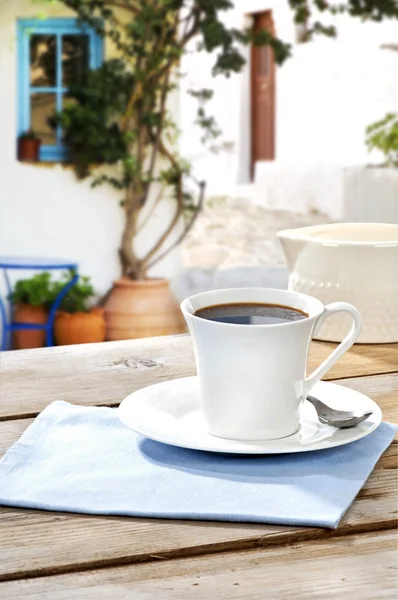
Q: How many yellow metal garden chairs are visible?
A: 0